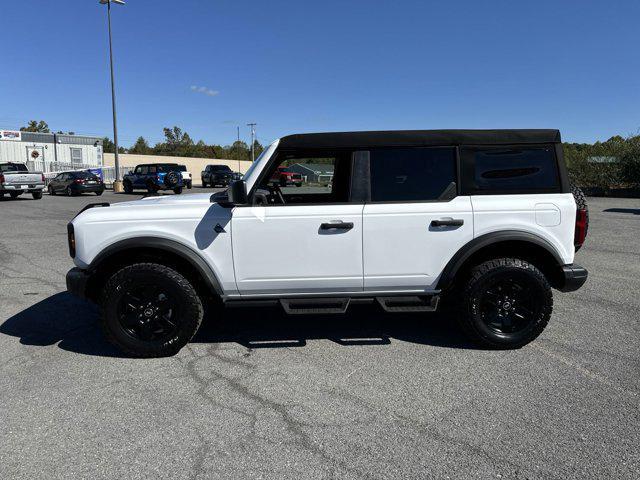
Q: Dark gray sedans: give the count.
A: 1